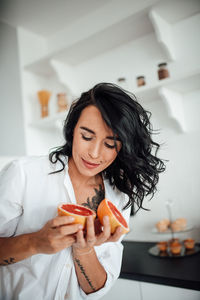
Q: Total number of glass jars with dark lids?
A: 3